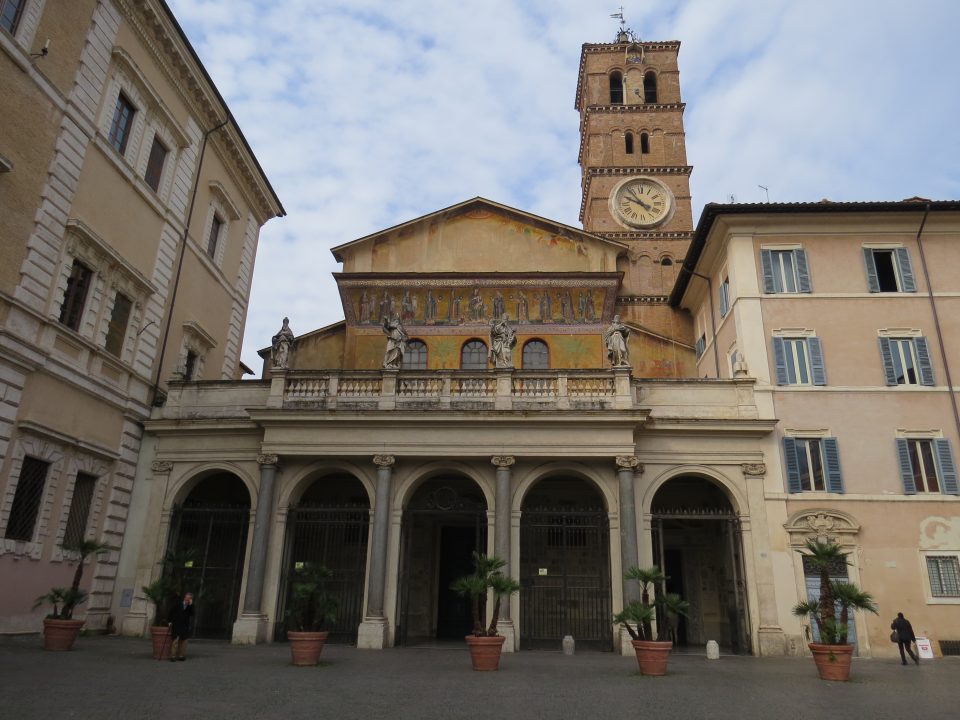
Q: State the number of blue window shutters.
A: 12